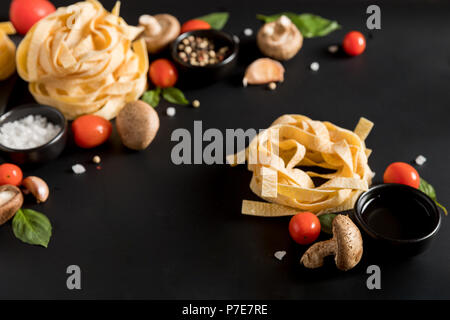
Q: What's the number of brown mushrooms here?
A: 5